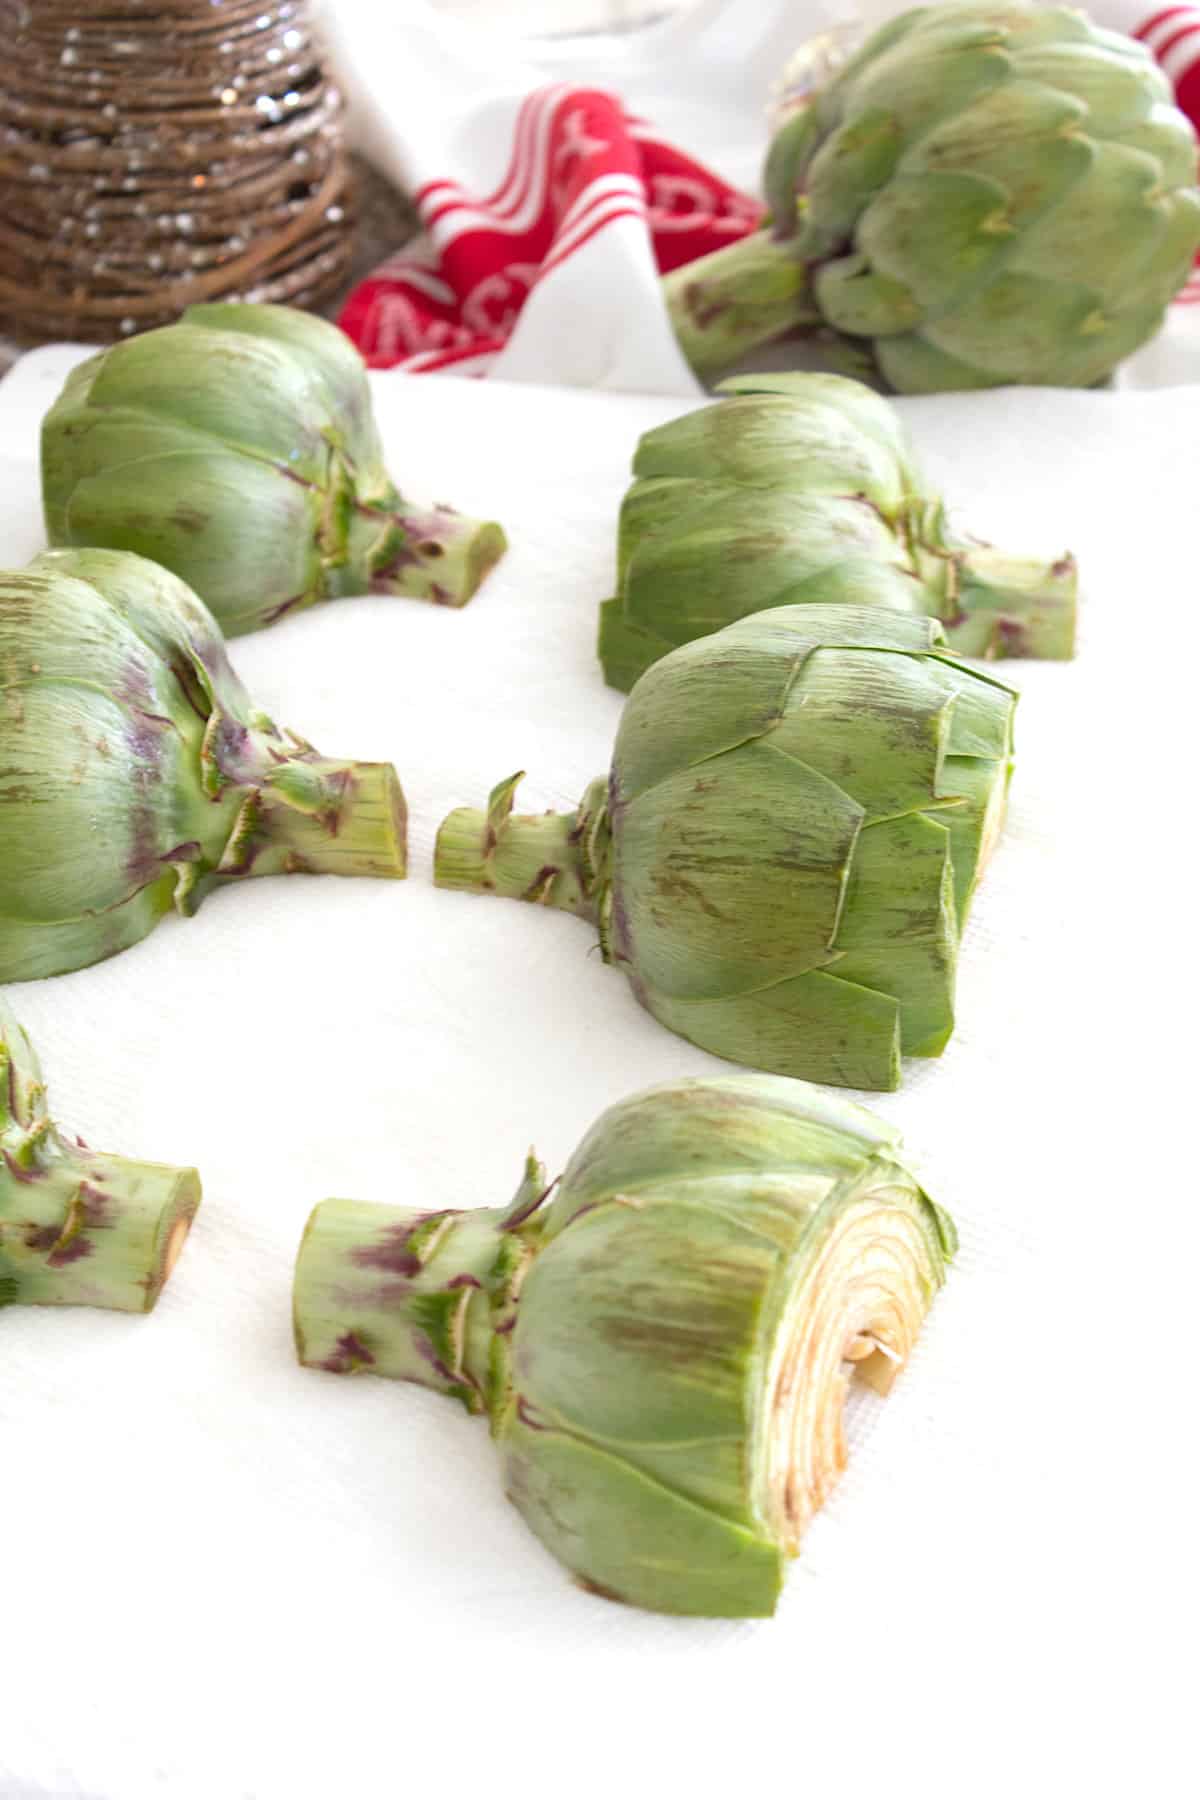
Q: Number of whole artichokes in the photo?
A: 1